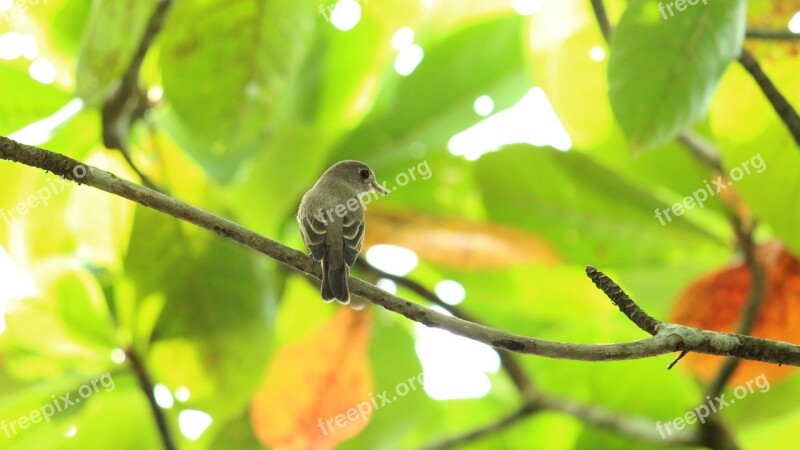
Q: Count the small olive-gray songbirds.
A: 1